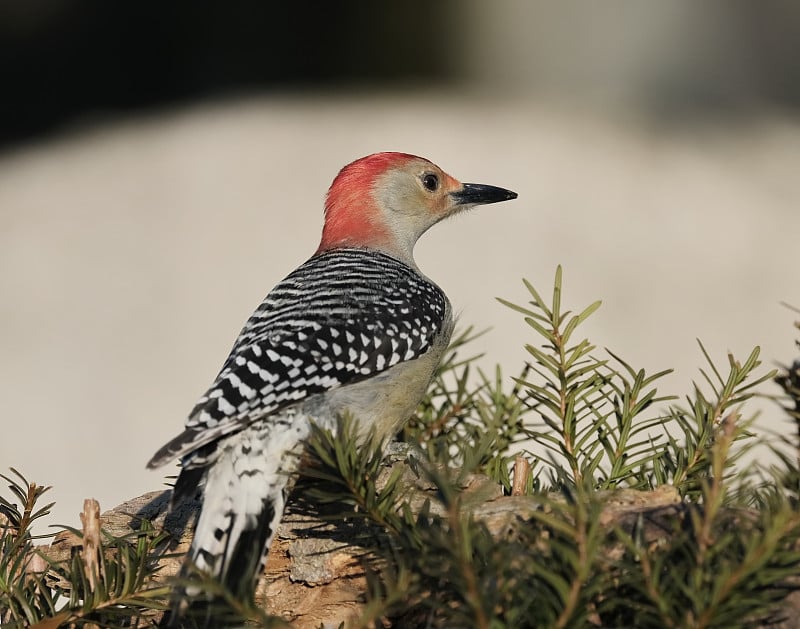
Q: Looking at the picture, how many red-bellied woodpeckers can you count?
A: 1